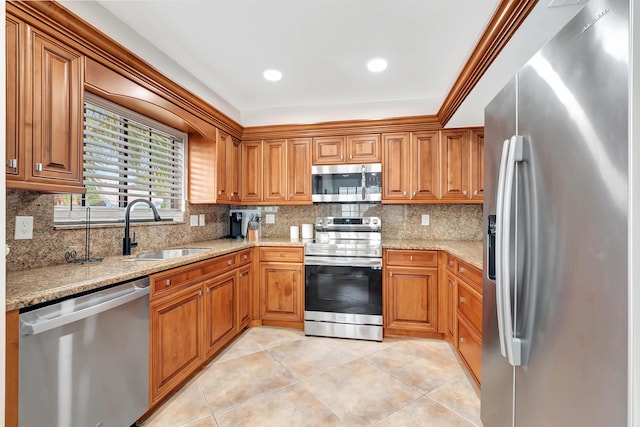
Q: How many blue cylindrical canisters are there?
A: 0